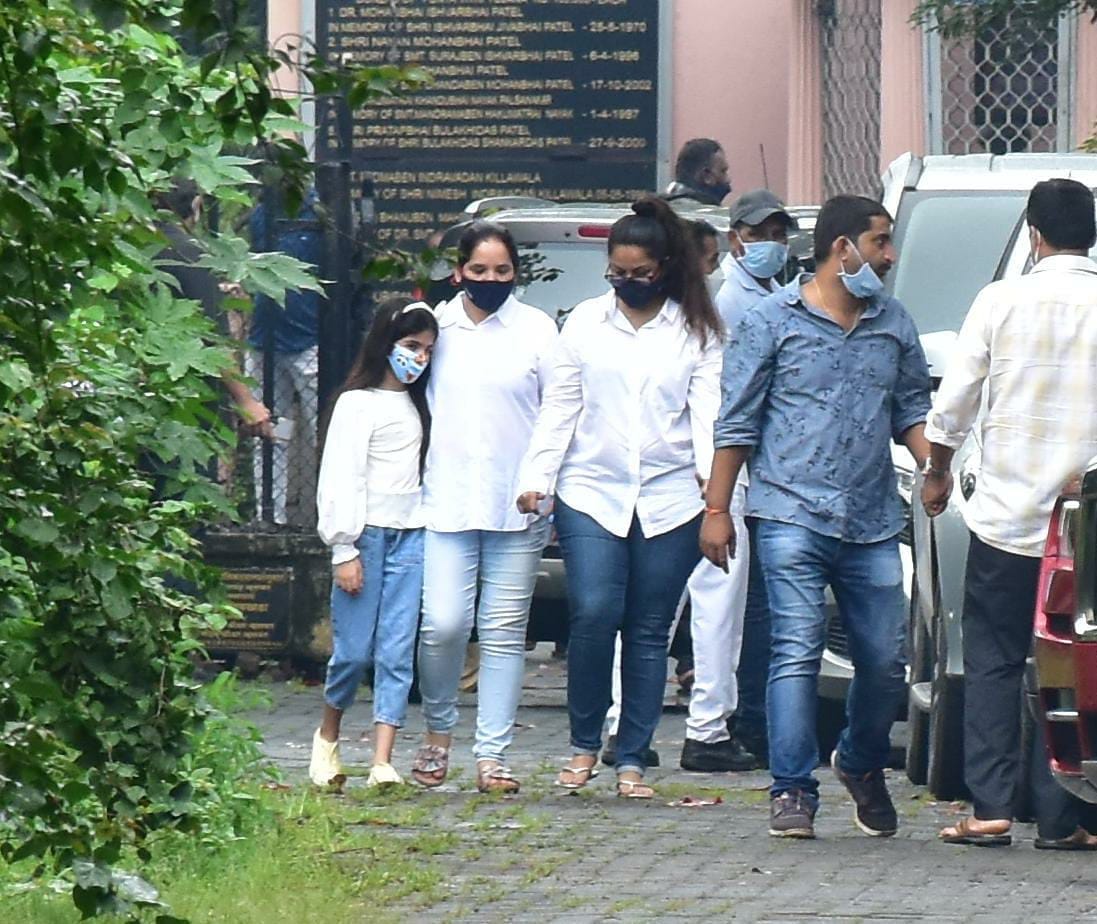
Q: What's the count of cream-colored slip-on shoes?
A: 2